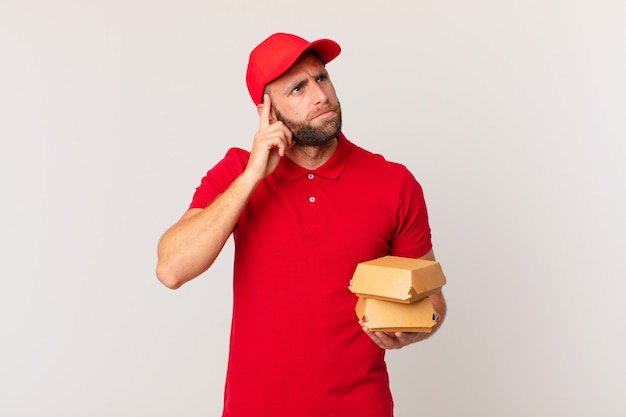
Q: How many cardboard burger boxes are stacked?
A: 2